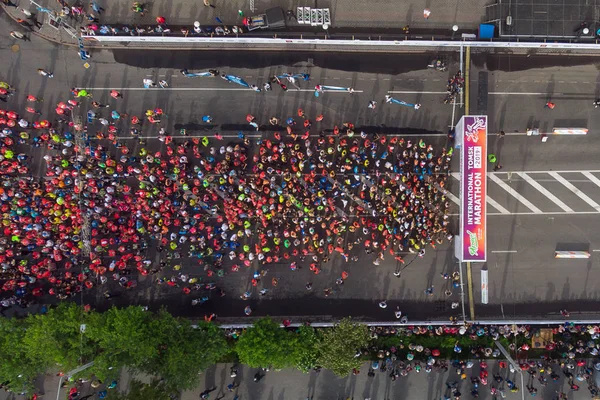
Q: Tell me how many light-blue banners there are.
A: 5